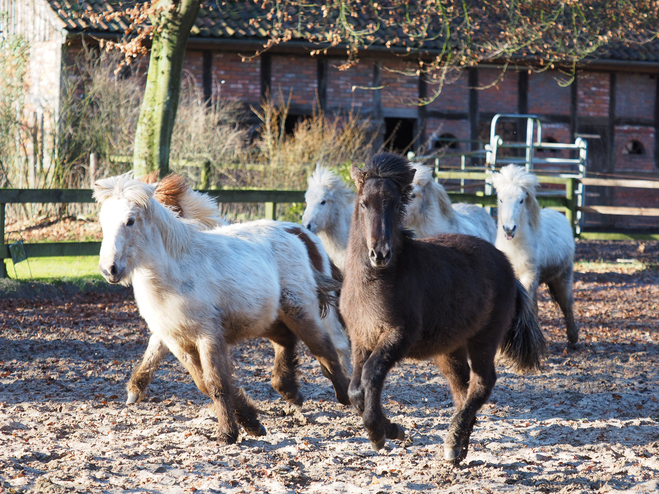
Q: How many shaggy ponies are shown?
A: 6